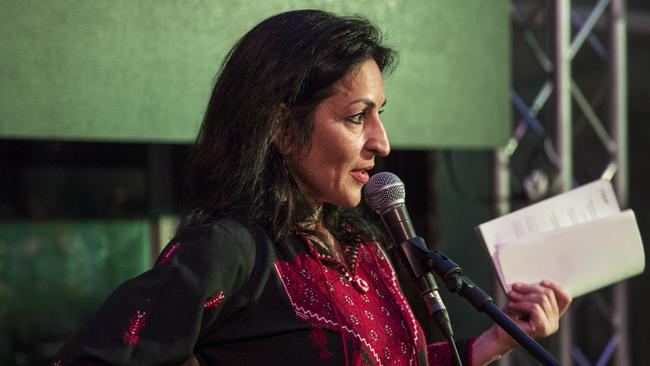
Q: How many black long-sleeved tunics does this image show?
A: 1